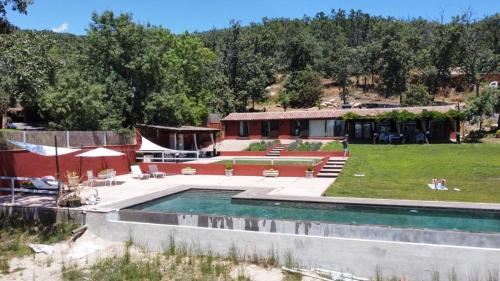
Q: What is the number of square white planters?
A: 2